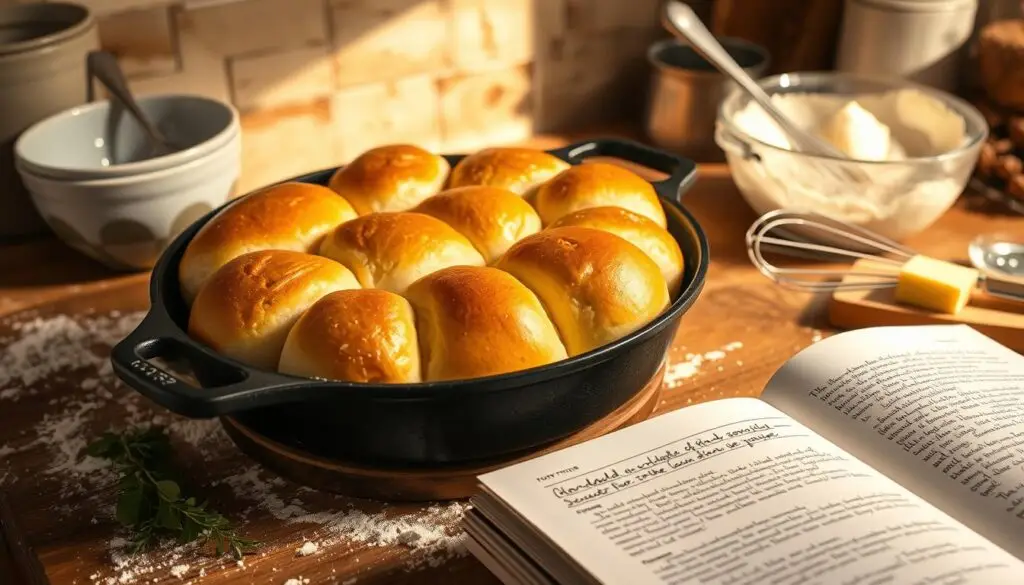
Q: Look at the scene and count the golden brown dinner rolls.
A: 11